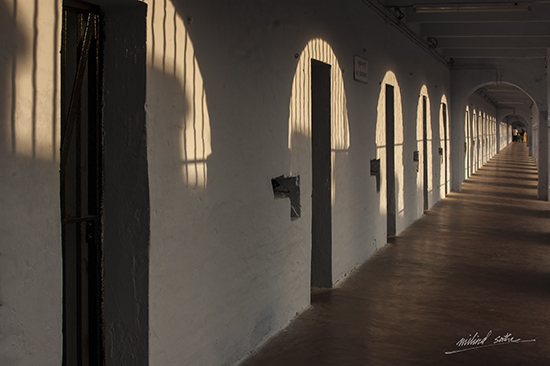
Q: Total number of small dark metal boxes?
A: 4